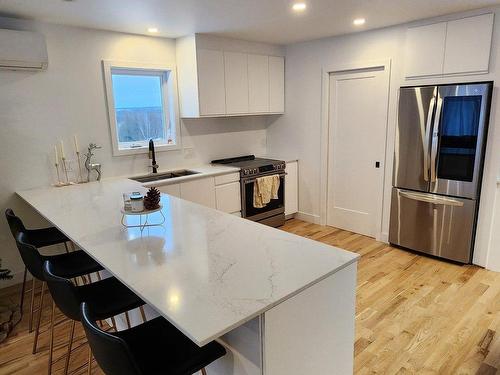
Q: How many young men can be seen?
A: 0